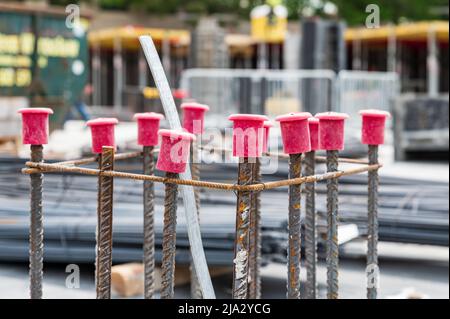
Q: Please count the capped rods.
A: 11